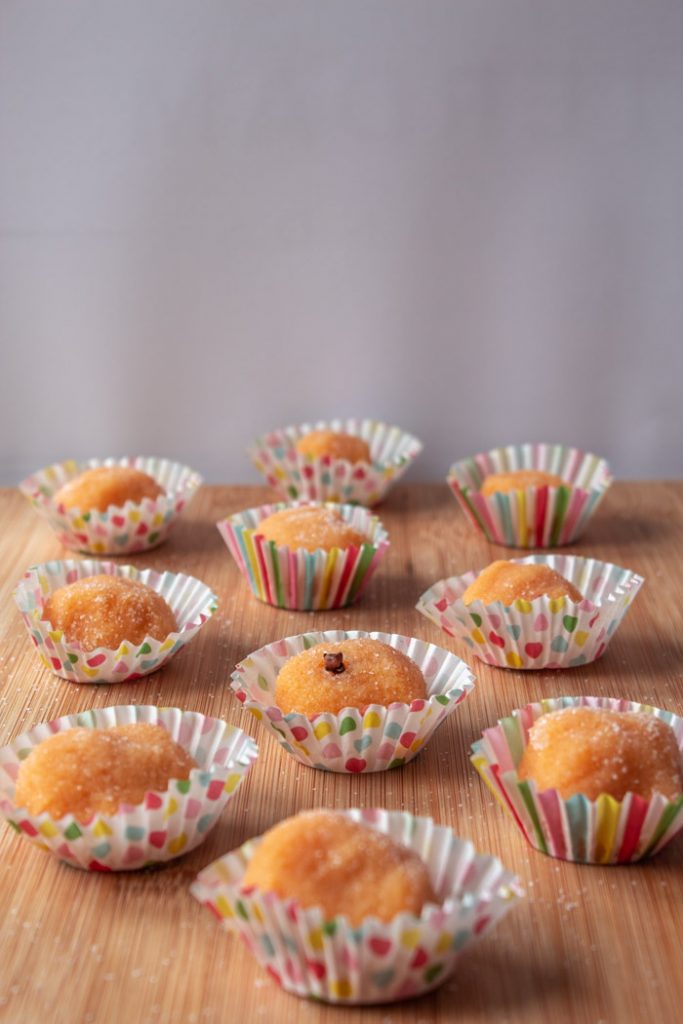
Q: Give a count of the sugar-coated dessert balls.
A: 10